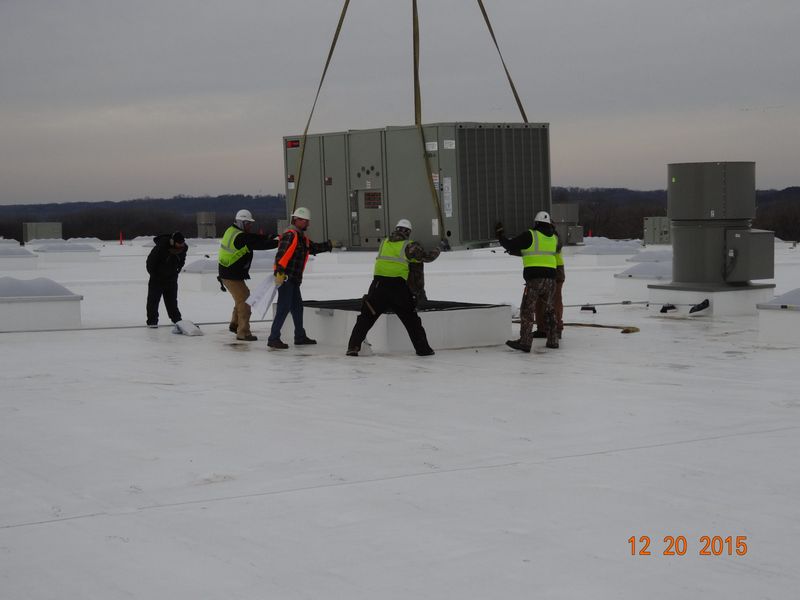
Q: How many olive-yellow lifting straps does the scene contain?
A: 3